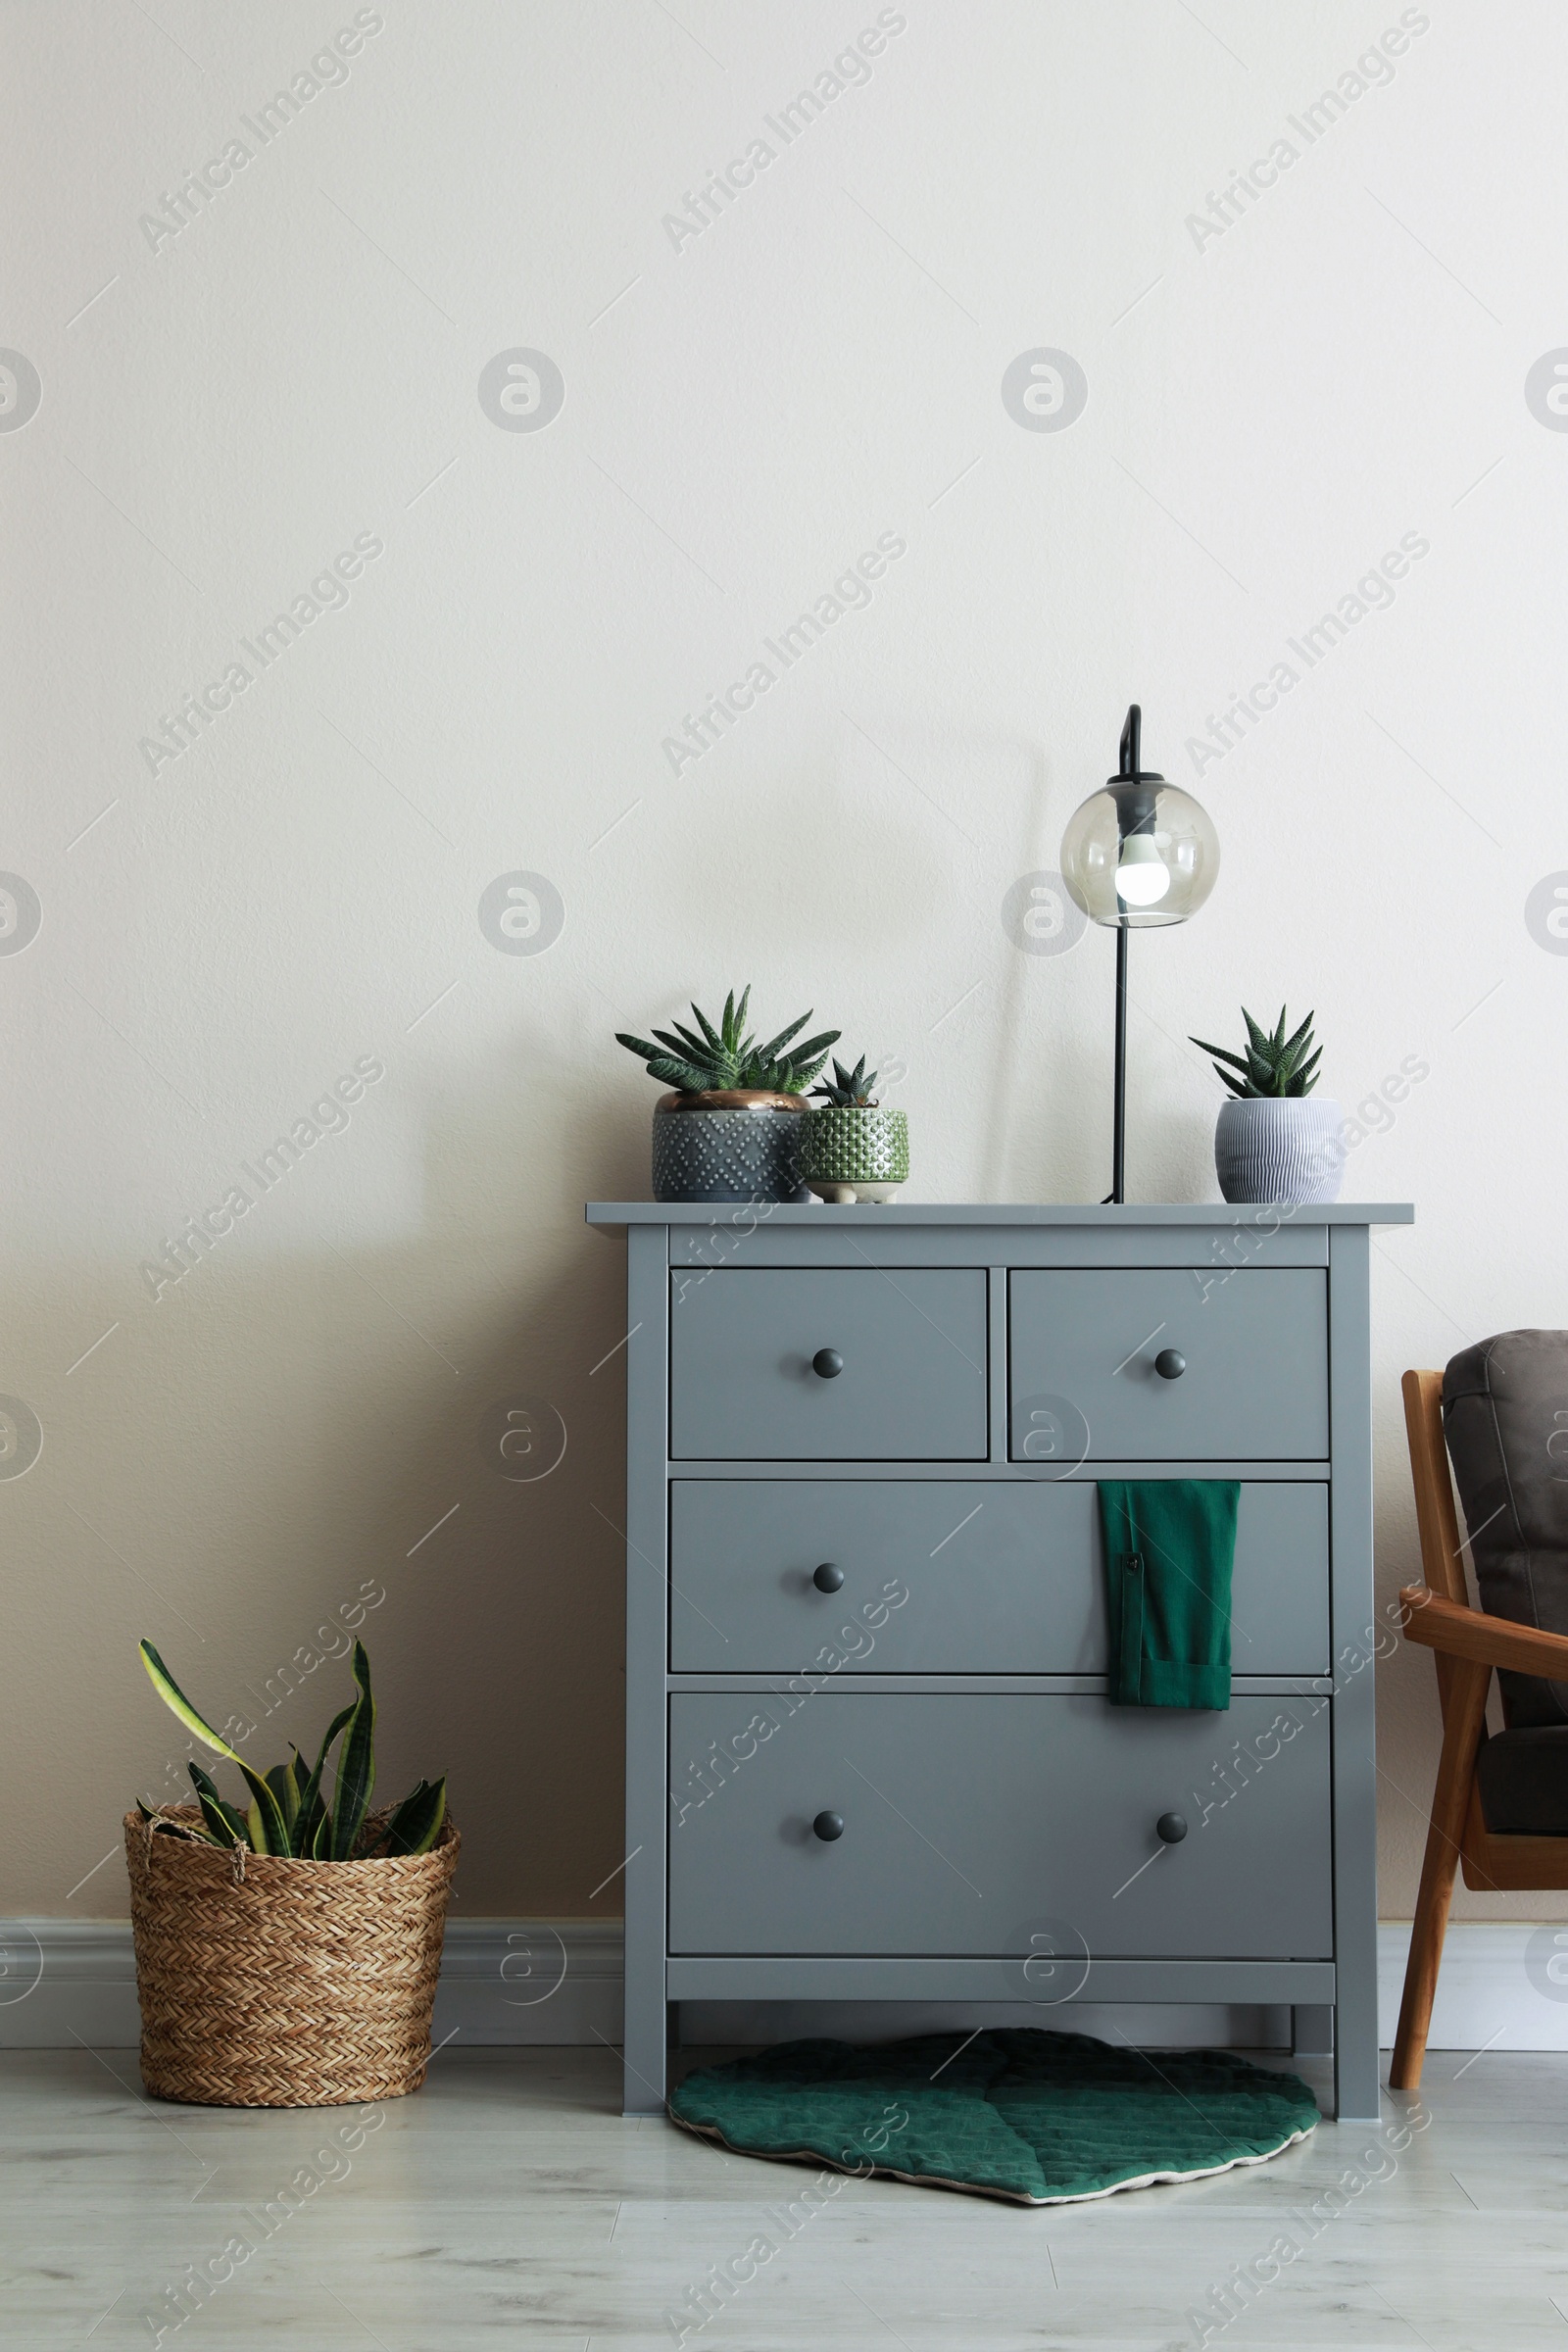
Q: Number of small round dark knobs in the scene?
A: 5